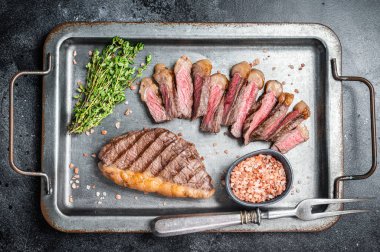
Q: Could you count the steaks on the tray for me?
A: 2